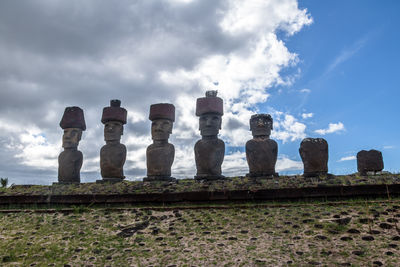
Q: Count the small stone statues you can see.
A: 2